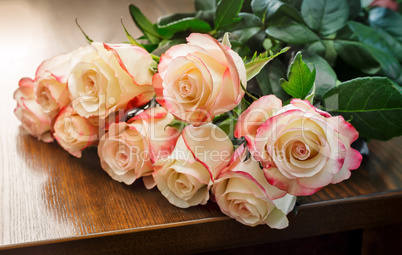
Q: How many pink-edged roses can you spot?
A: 9